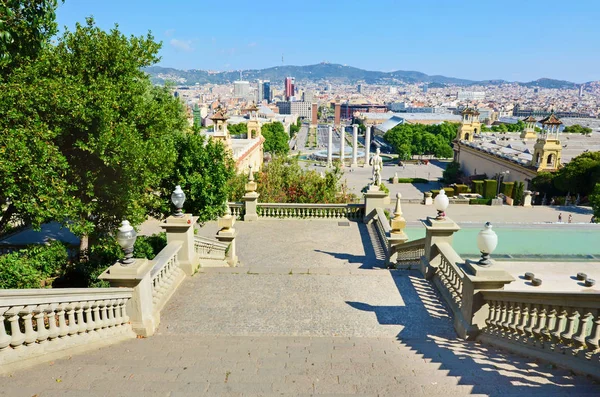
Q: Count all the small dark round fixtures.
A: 4